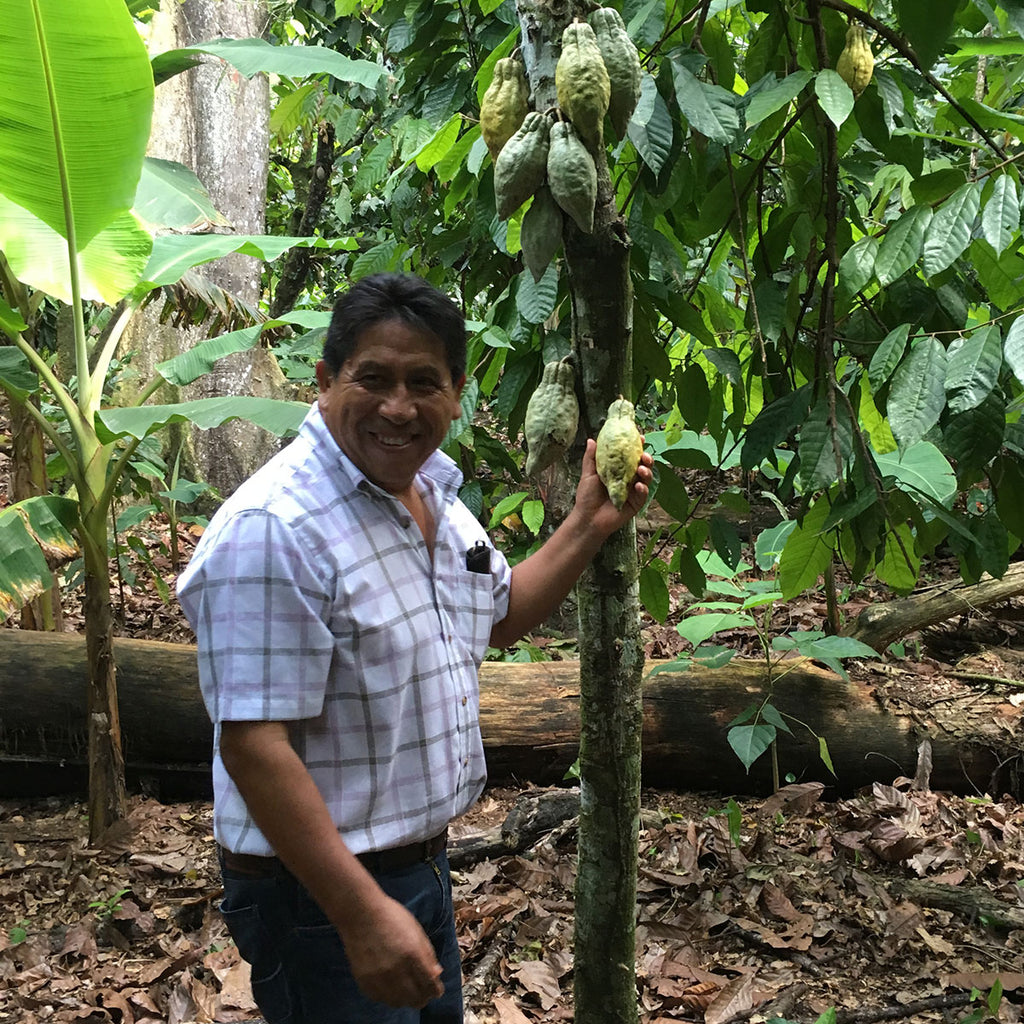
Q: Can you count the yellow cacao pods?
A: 4